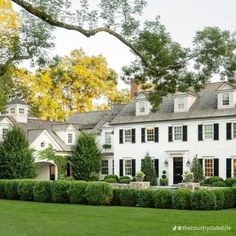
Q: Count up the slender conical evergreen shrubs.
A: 2